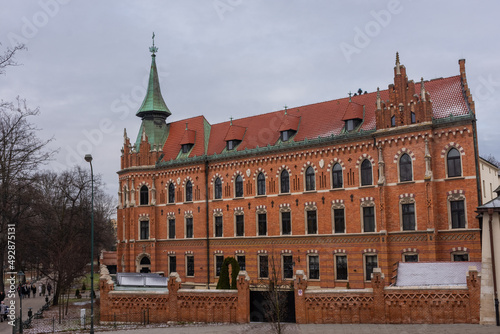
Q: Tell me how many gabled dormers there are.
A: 4